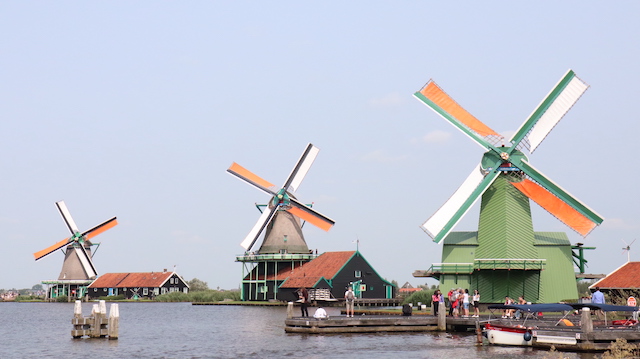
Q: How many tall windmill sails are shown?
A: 12